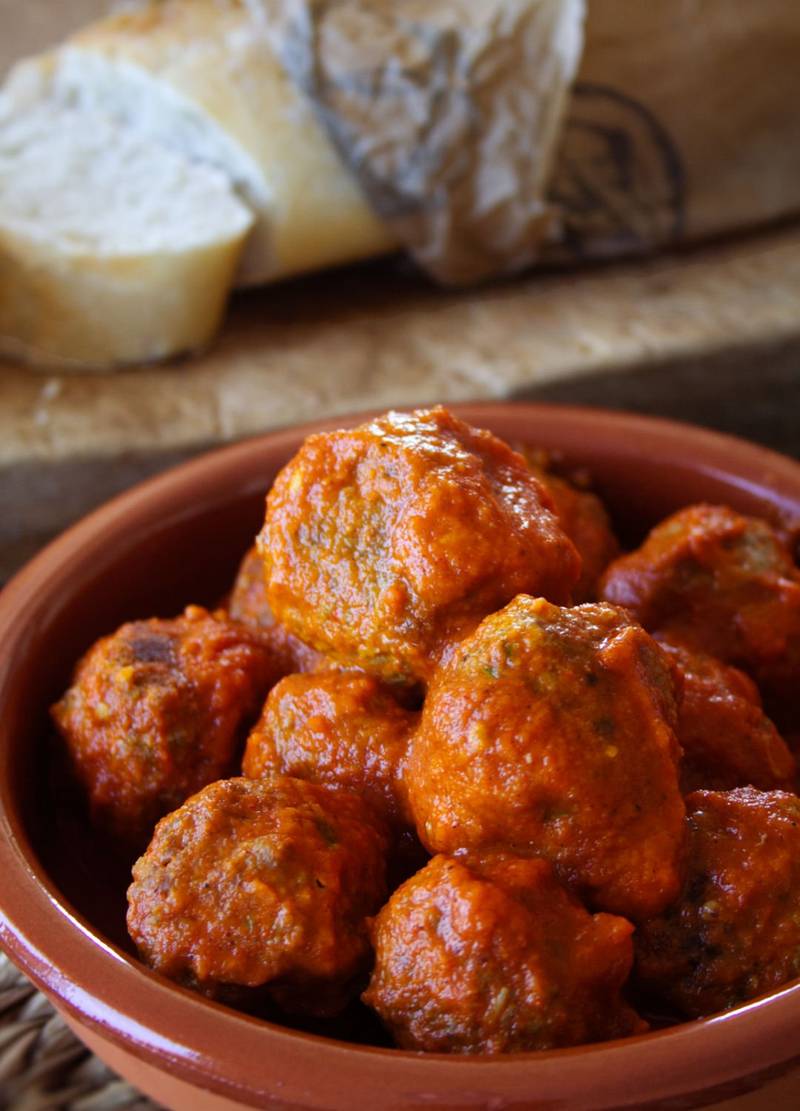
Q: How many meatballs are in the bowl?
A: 11